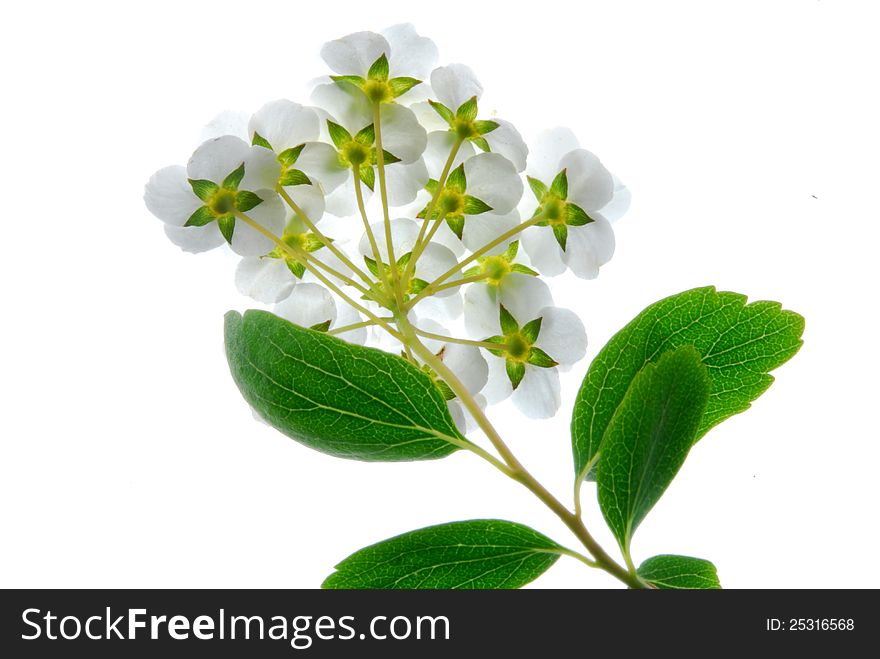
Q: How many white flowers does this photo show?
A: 13